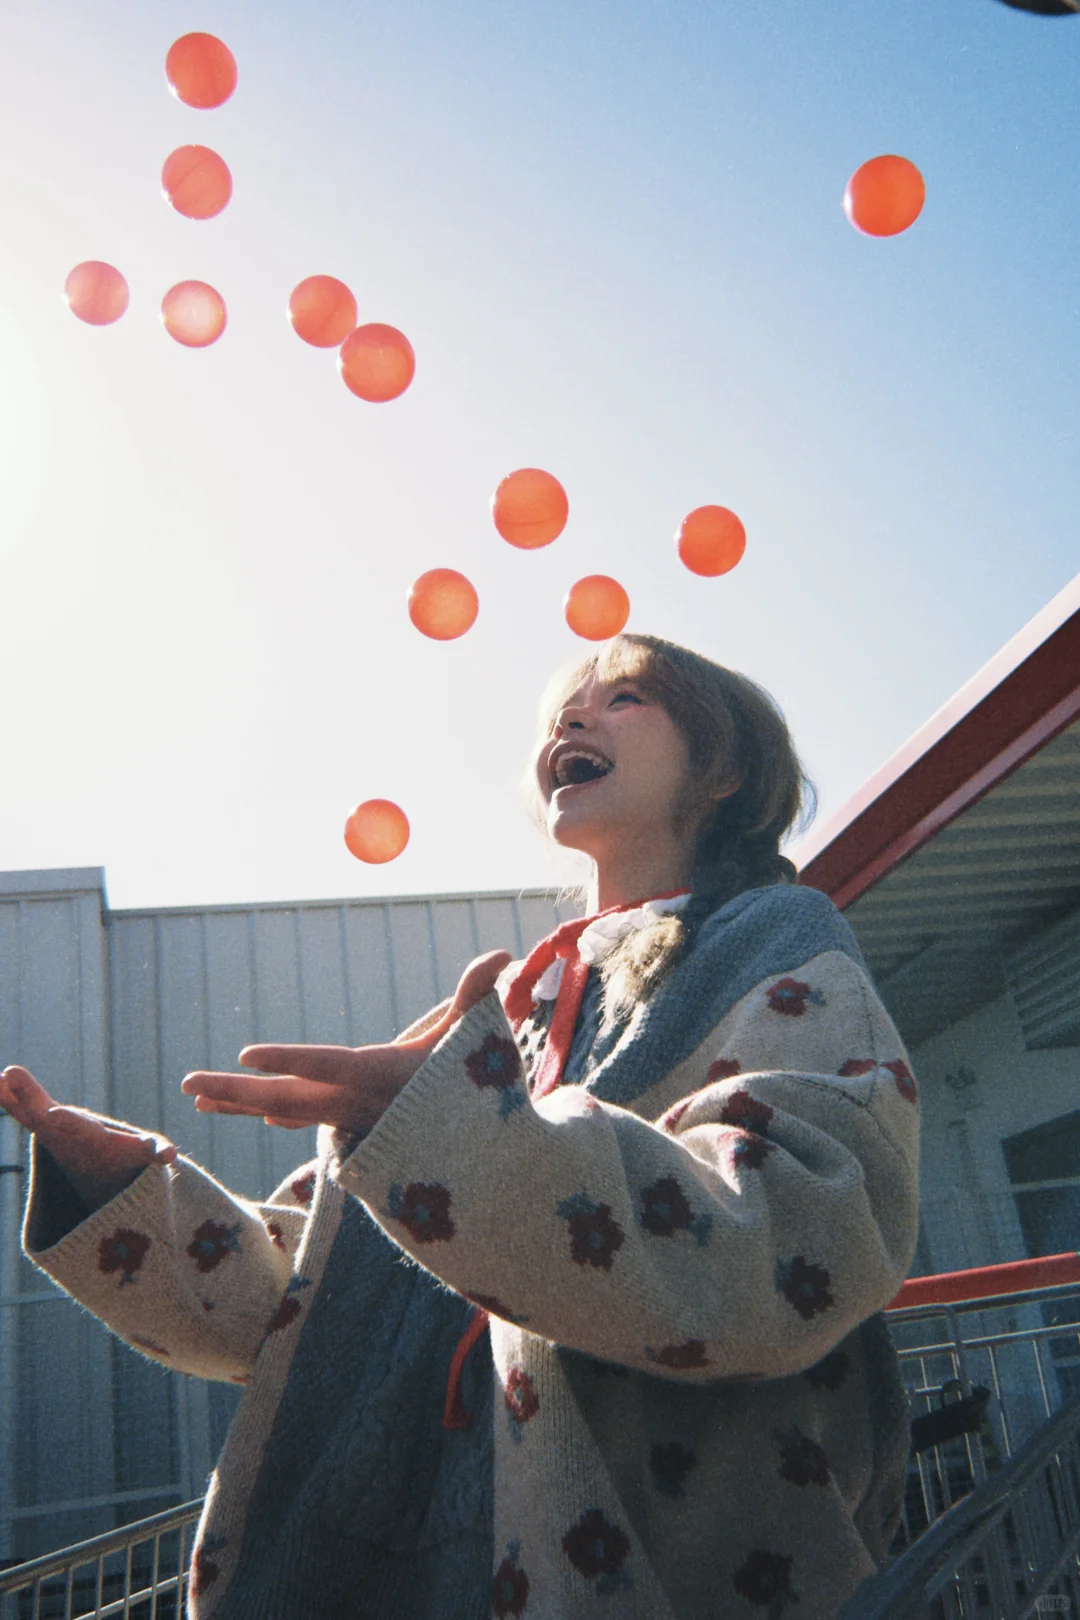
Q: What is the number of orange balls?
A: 12